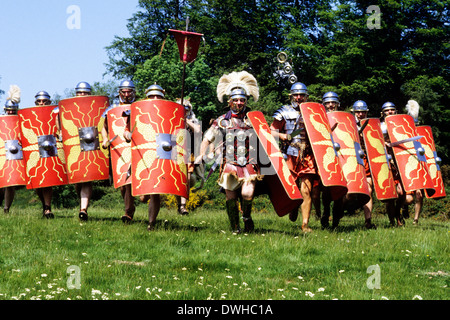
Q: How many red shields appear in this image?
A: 11